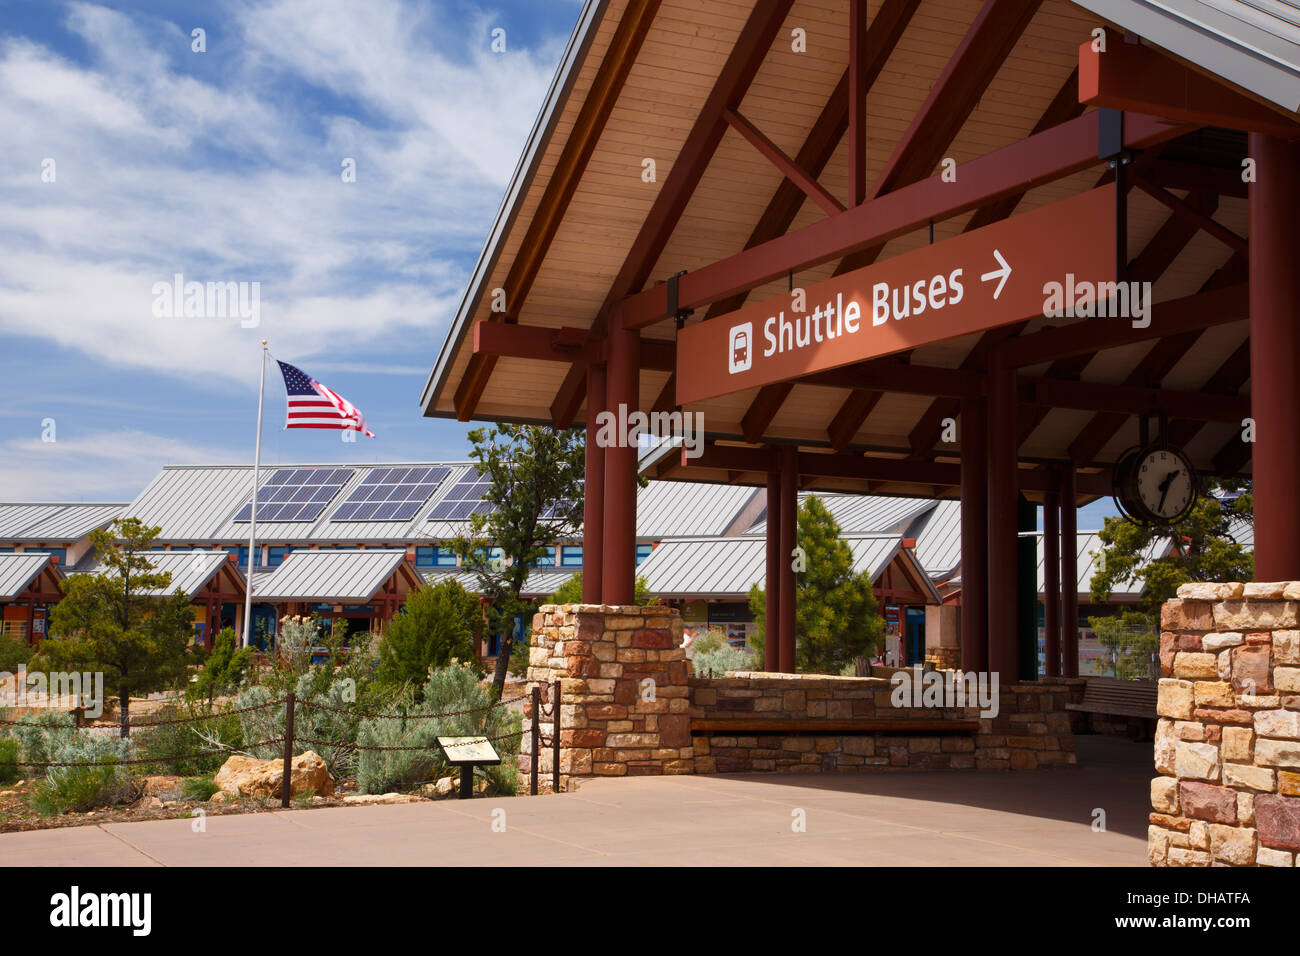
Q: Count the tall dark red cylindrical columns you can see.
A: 9